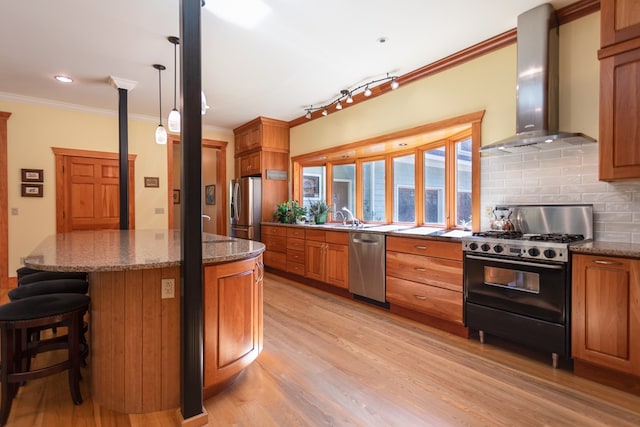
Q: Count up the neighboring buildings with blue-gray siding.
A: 1